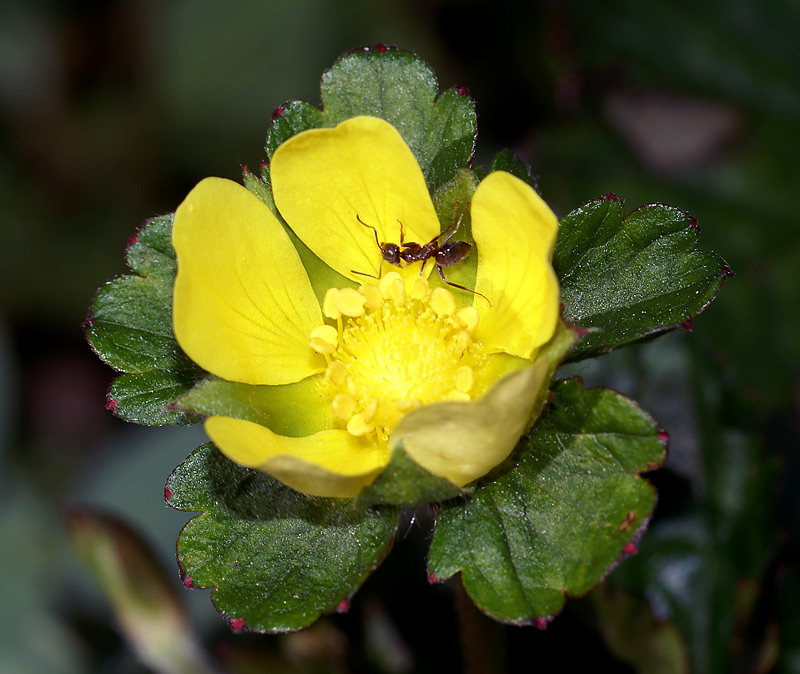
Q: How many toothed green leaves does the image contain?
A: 5